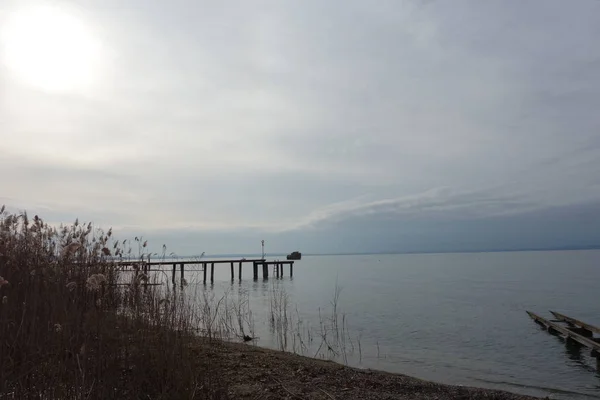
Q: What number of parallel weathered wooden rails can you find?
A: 2